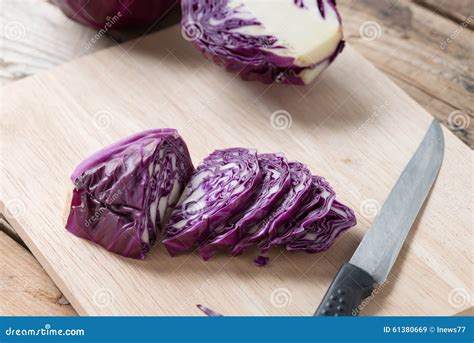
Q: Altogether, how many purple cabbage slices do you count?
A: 5